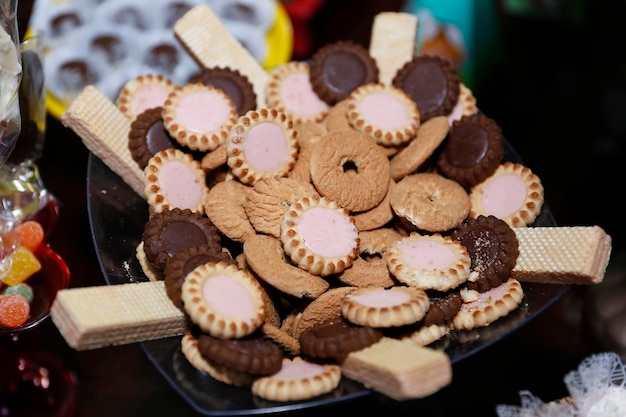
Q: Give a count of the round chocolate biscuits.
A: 11